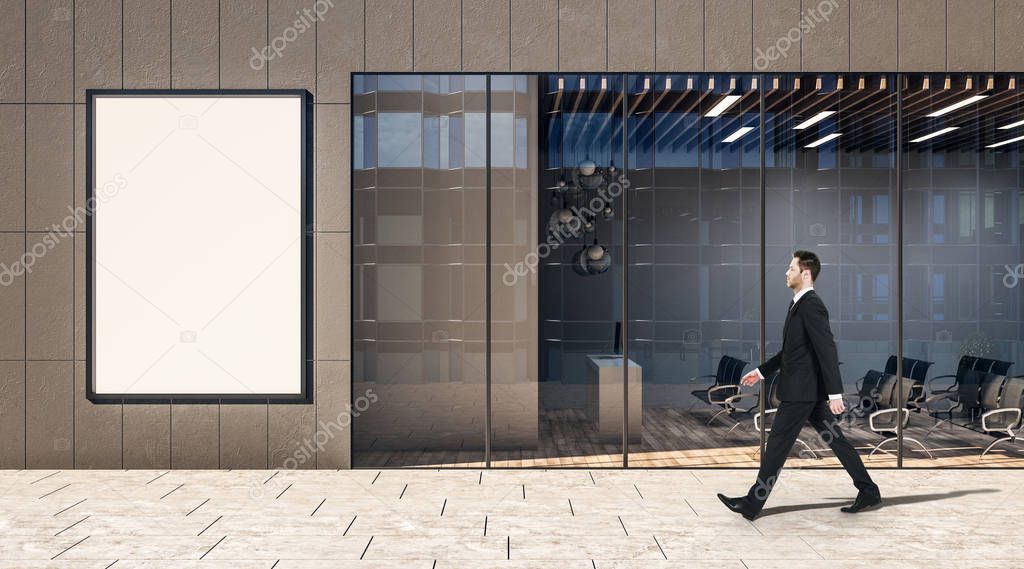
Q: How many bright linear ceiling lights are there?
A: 8